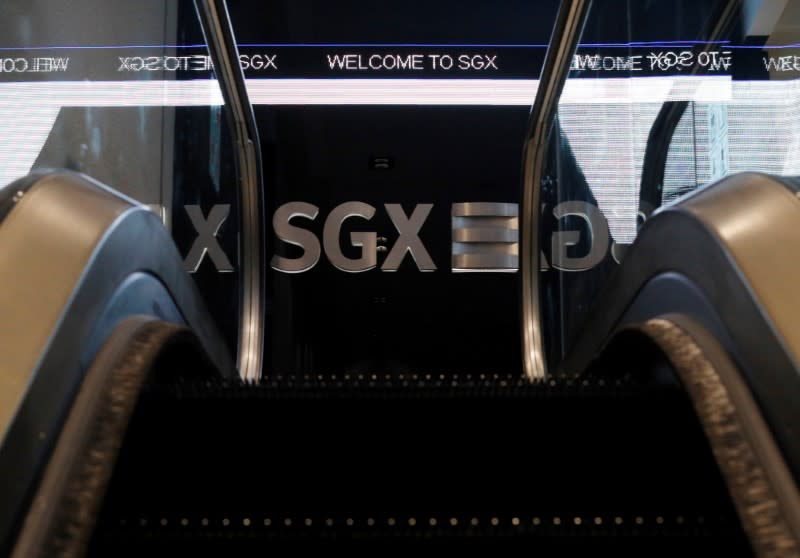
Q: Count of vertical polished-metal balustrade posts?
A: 2